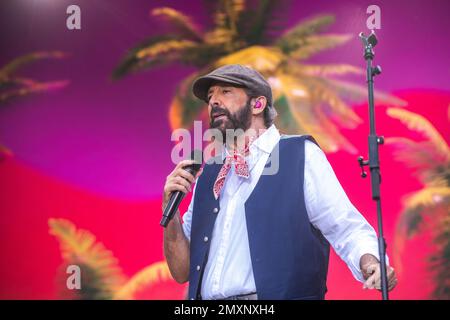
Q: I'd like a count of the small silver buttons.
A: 3